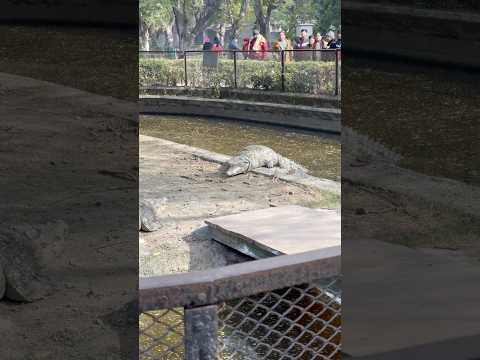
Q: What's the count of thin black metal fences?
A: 1